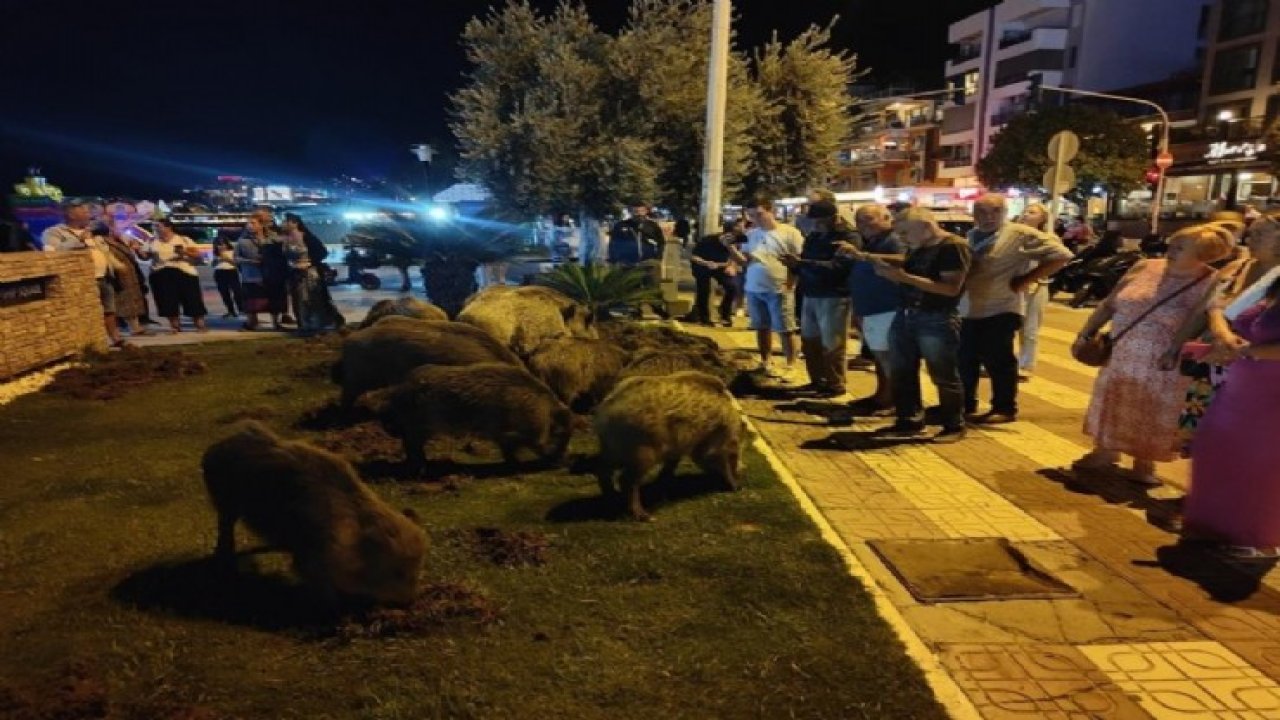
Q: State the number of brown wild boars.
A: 8